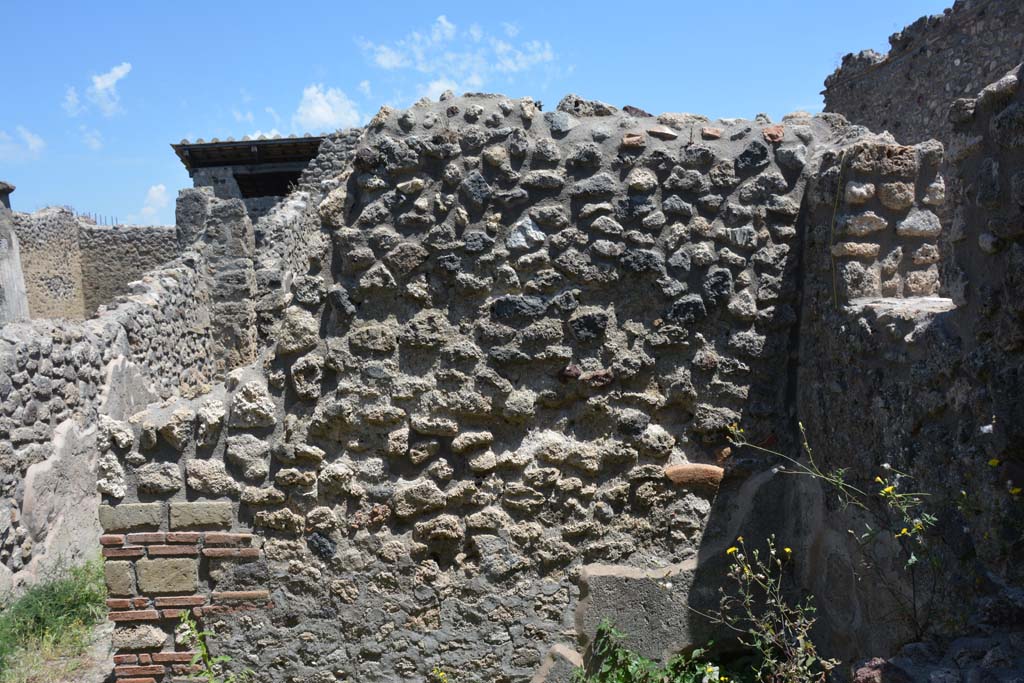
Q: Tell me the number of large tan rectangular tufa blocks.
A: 4